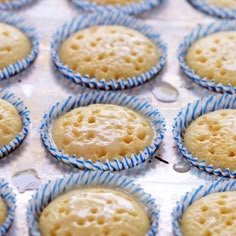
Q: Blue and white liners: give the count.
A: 12